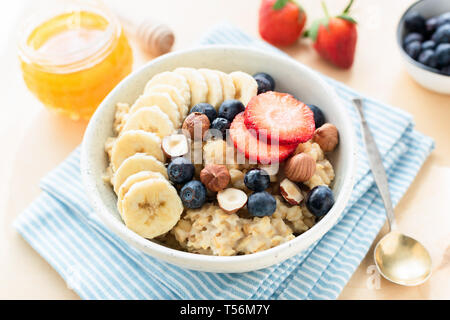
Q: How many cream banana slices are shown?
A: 12